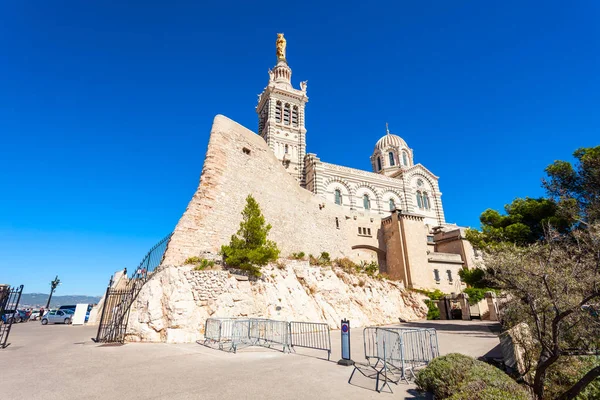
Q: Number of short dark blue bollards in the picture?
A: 1